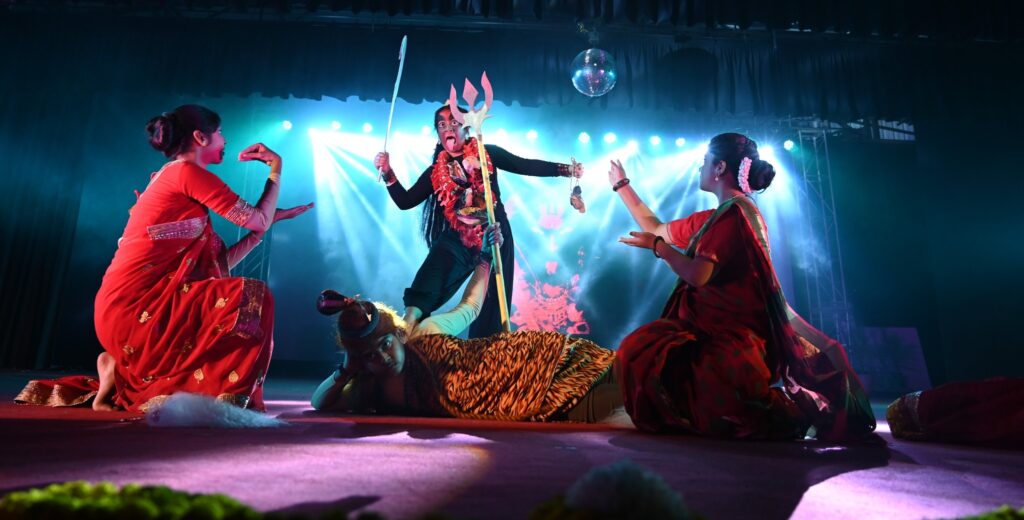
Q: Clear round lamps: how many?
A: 1